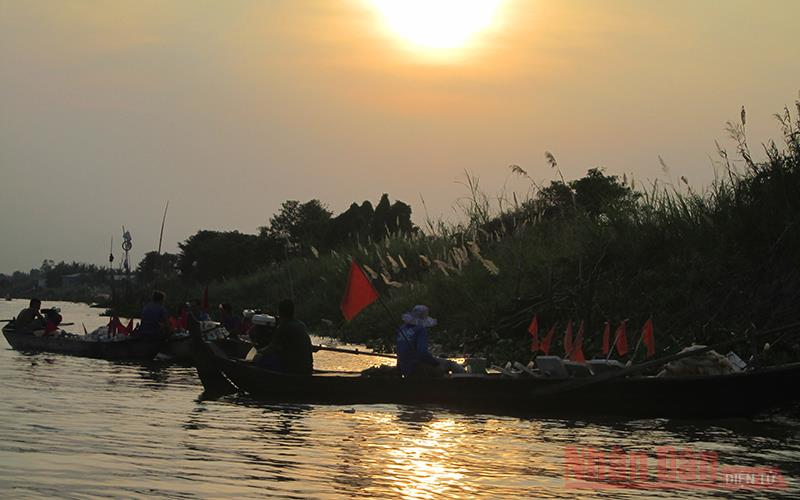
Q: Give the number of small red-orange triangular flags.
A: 7